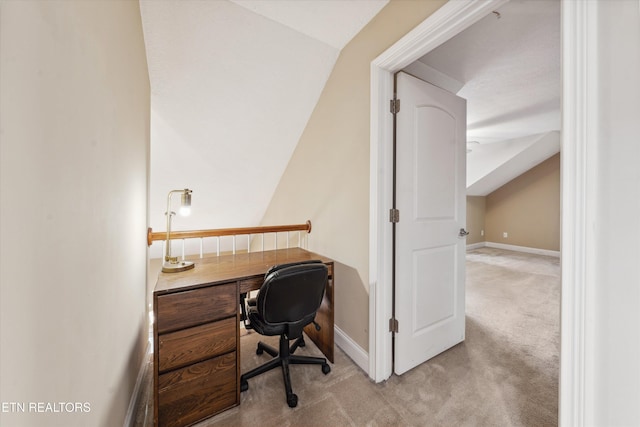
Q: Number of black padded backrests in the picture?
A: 1